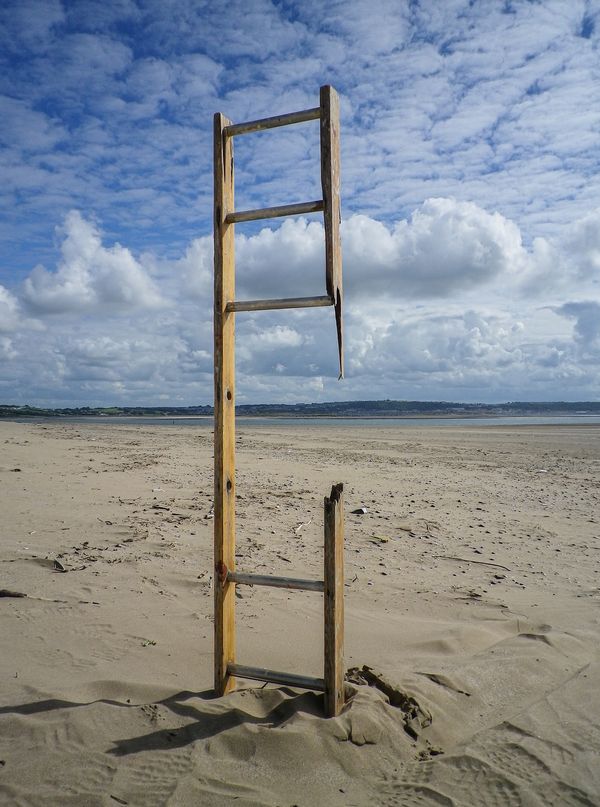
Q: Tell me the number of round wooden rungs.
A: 5